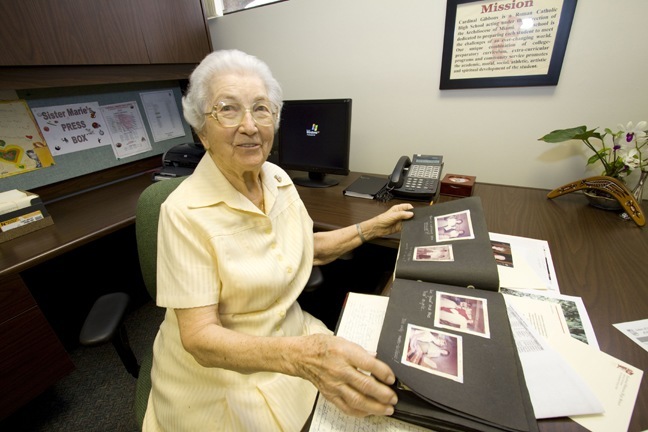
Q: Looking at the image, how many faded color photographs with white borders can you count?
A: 4